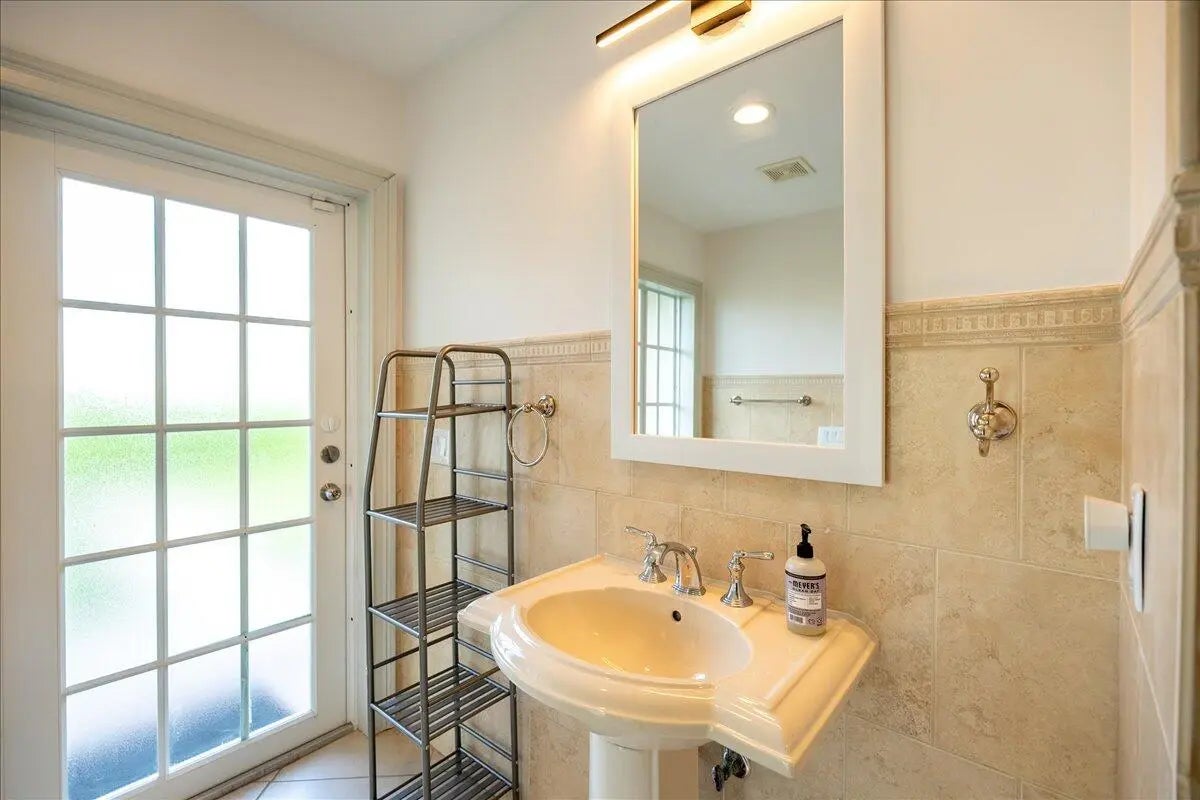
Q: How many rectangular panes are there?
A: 15